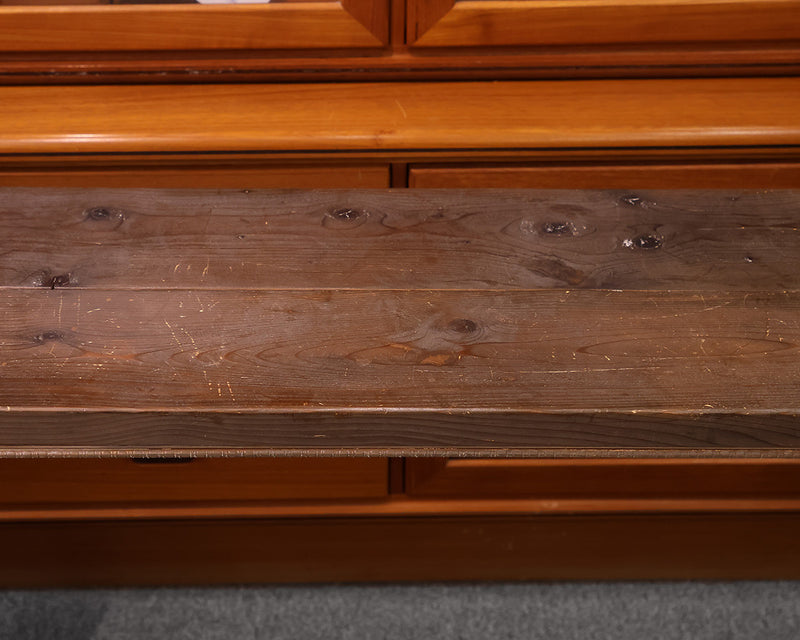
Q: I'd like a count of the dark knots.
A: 8